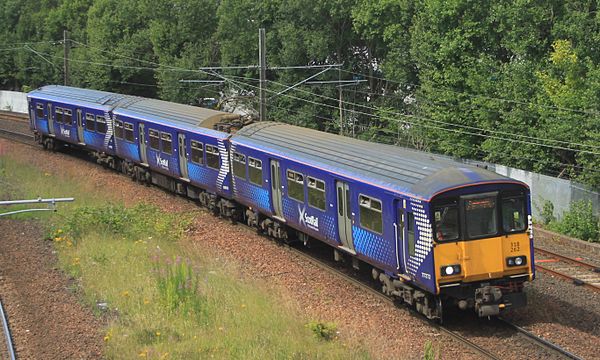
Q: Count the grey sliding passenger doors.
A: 6